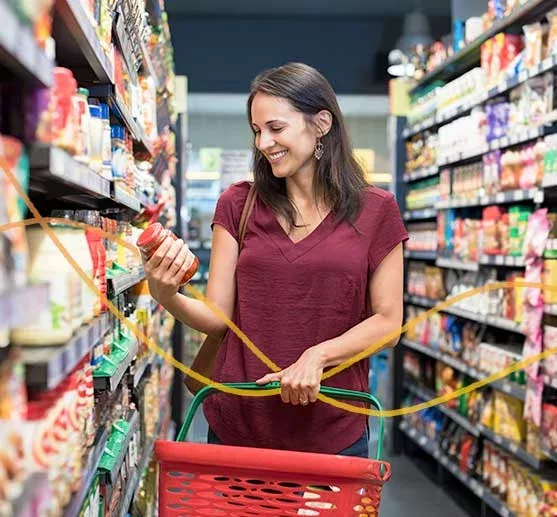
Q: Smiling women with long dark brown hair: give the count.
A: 1